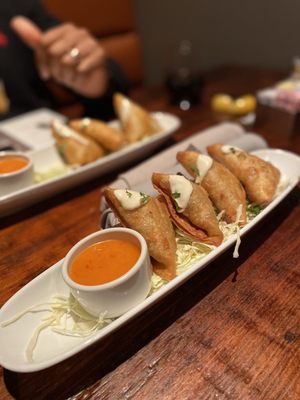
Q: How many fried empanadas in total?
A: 7